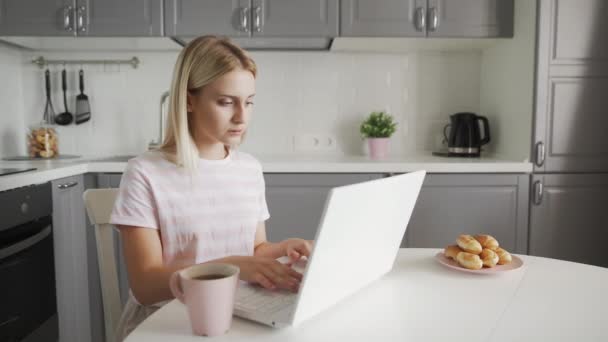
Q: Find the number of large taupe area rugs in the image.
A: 0